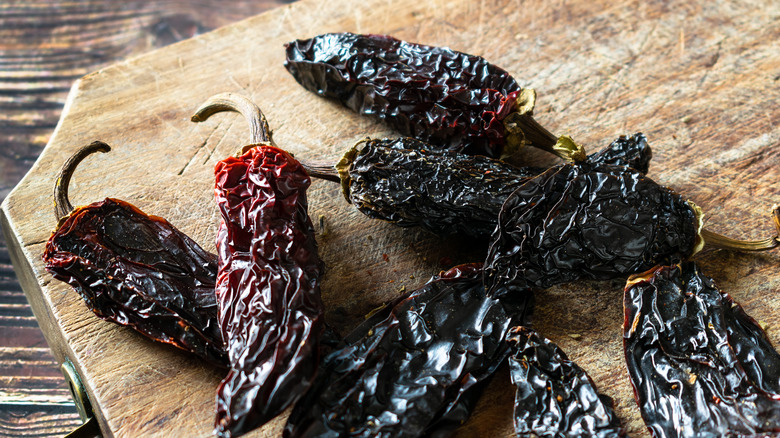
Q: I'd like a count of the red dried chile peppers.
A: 1